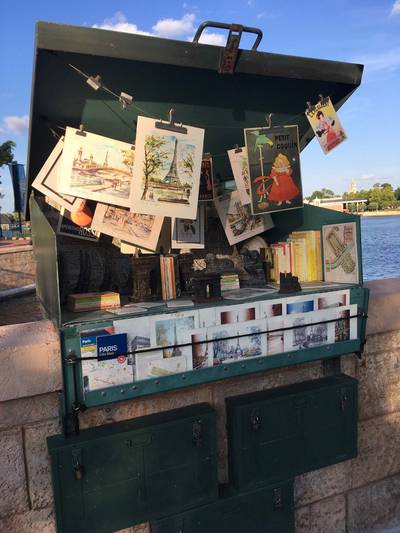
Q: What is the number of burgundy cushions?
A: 0